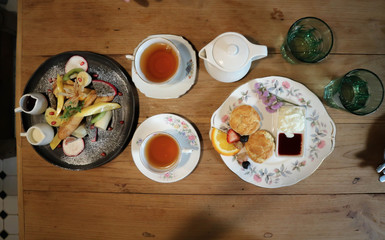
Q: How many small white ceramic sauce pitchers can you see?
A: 2